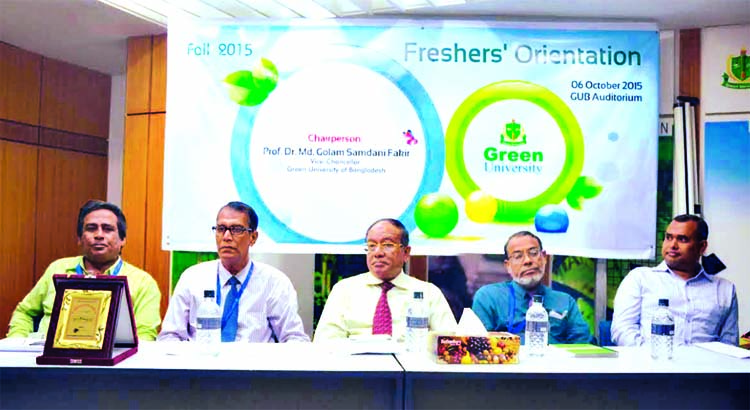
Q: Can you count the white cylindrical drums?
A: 0